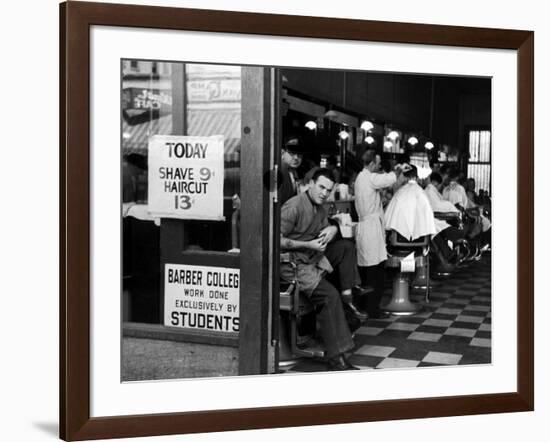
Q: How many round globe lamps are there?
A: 8